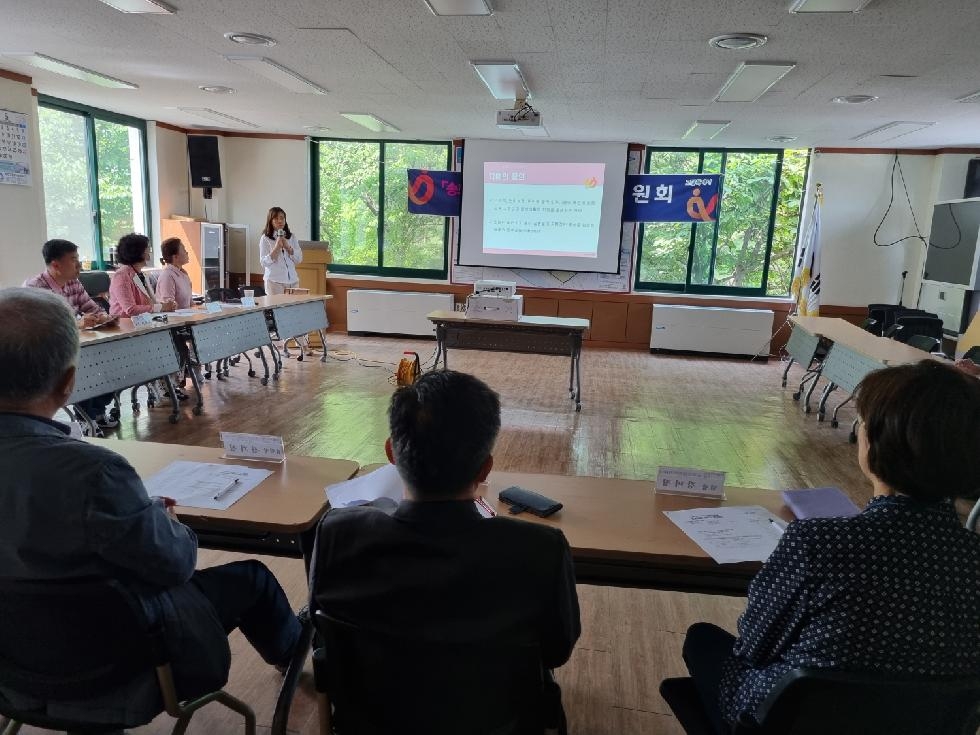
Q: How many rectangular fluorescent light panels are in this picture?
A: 13